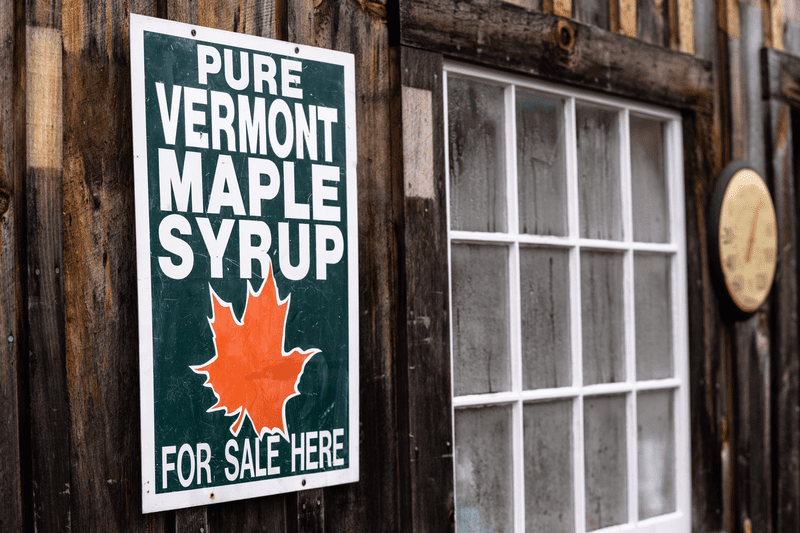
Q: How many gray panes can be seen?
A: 12